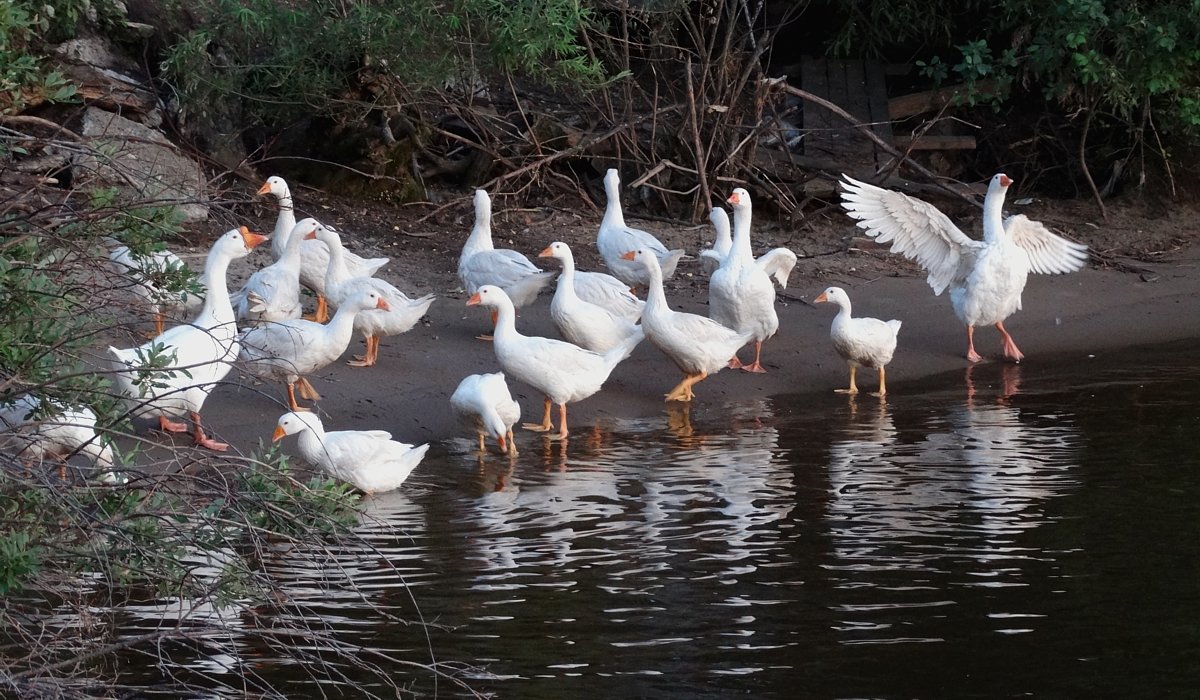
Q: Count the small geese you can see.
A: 2